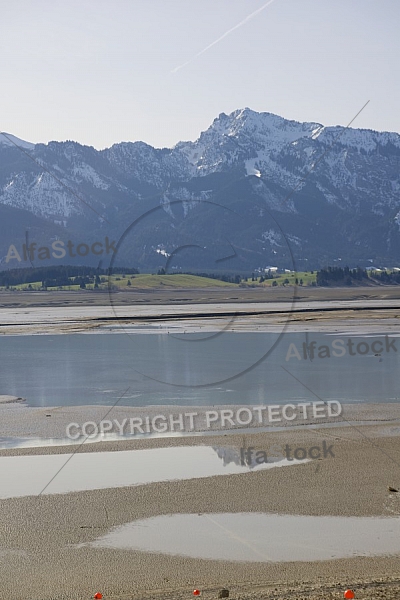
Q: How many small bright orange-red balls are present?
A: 3